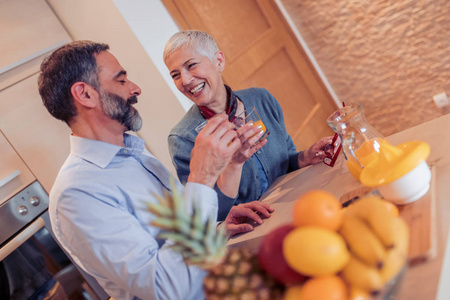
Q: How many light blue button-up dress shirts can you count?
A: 1